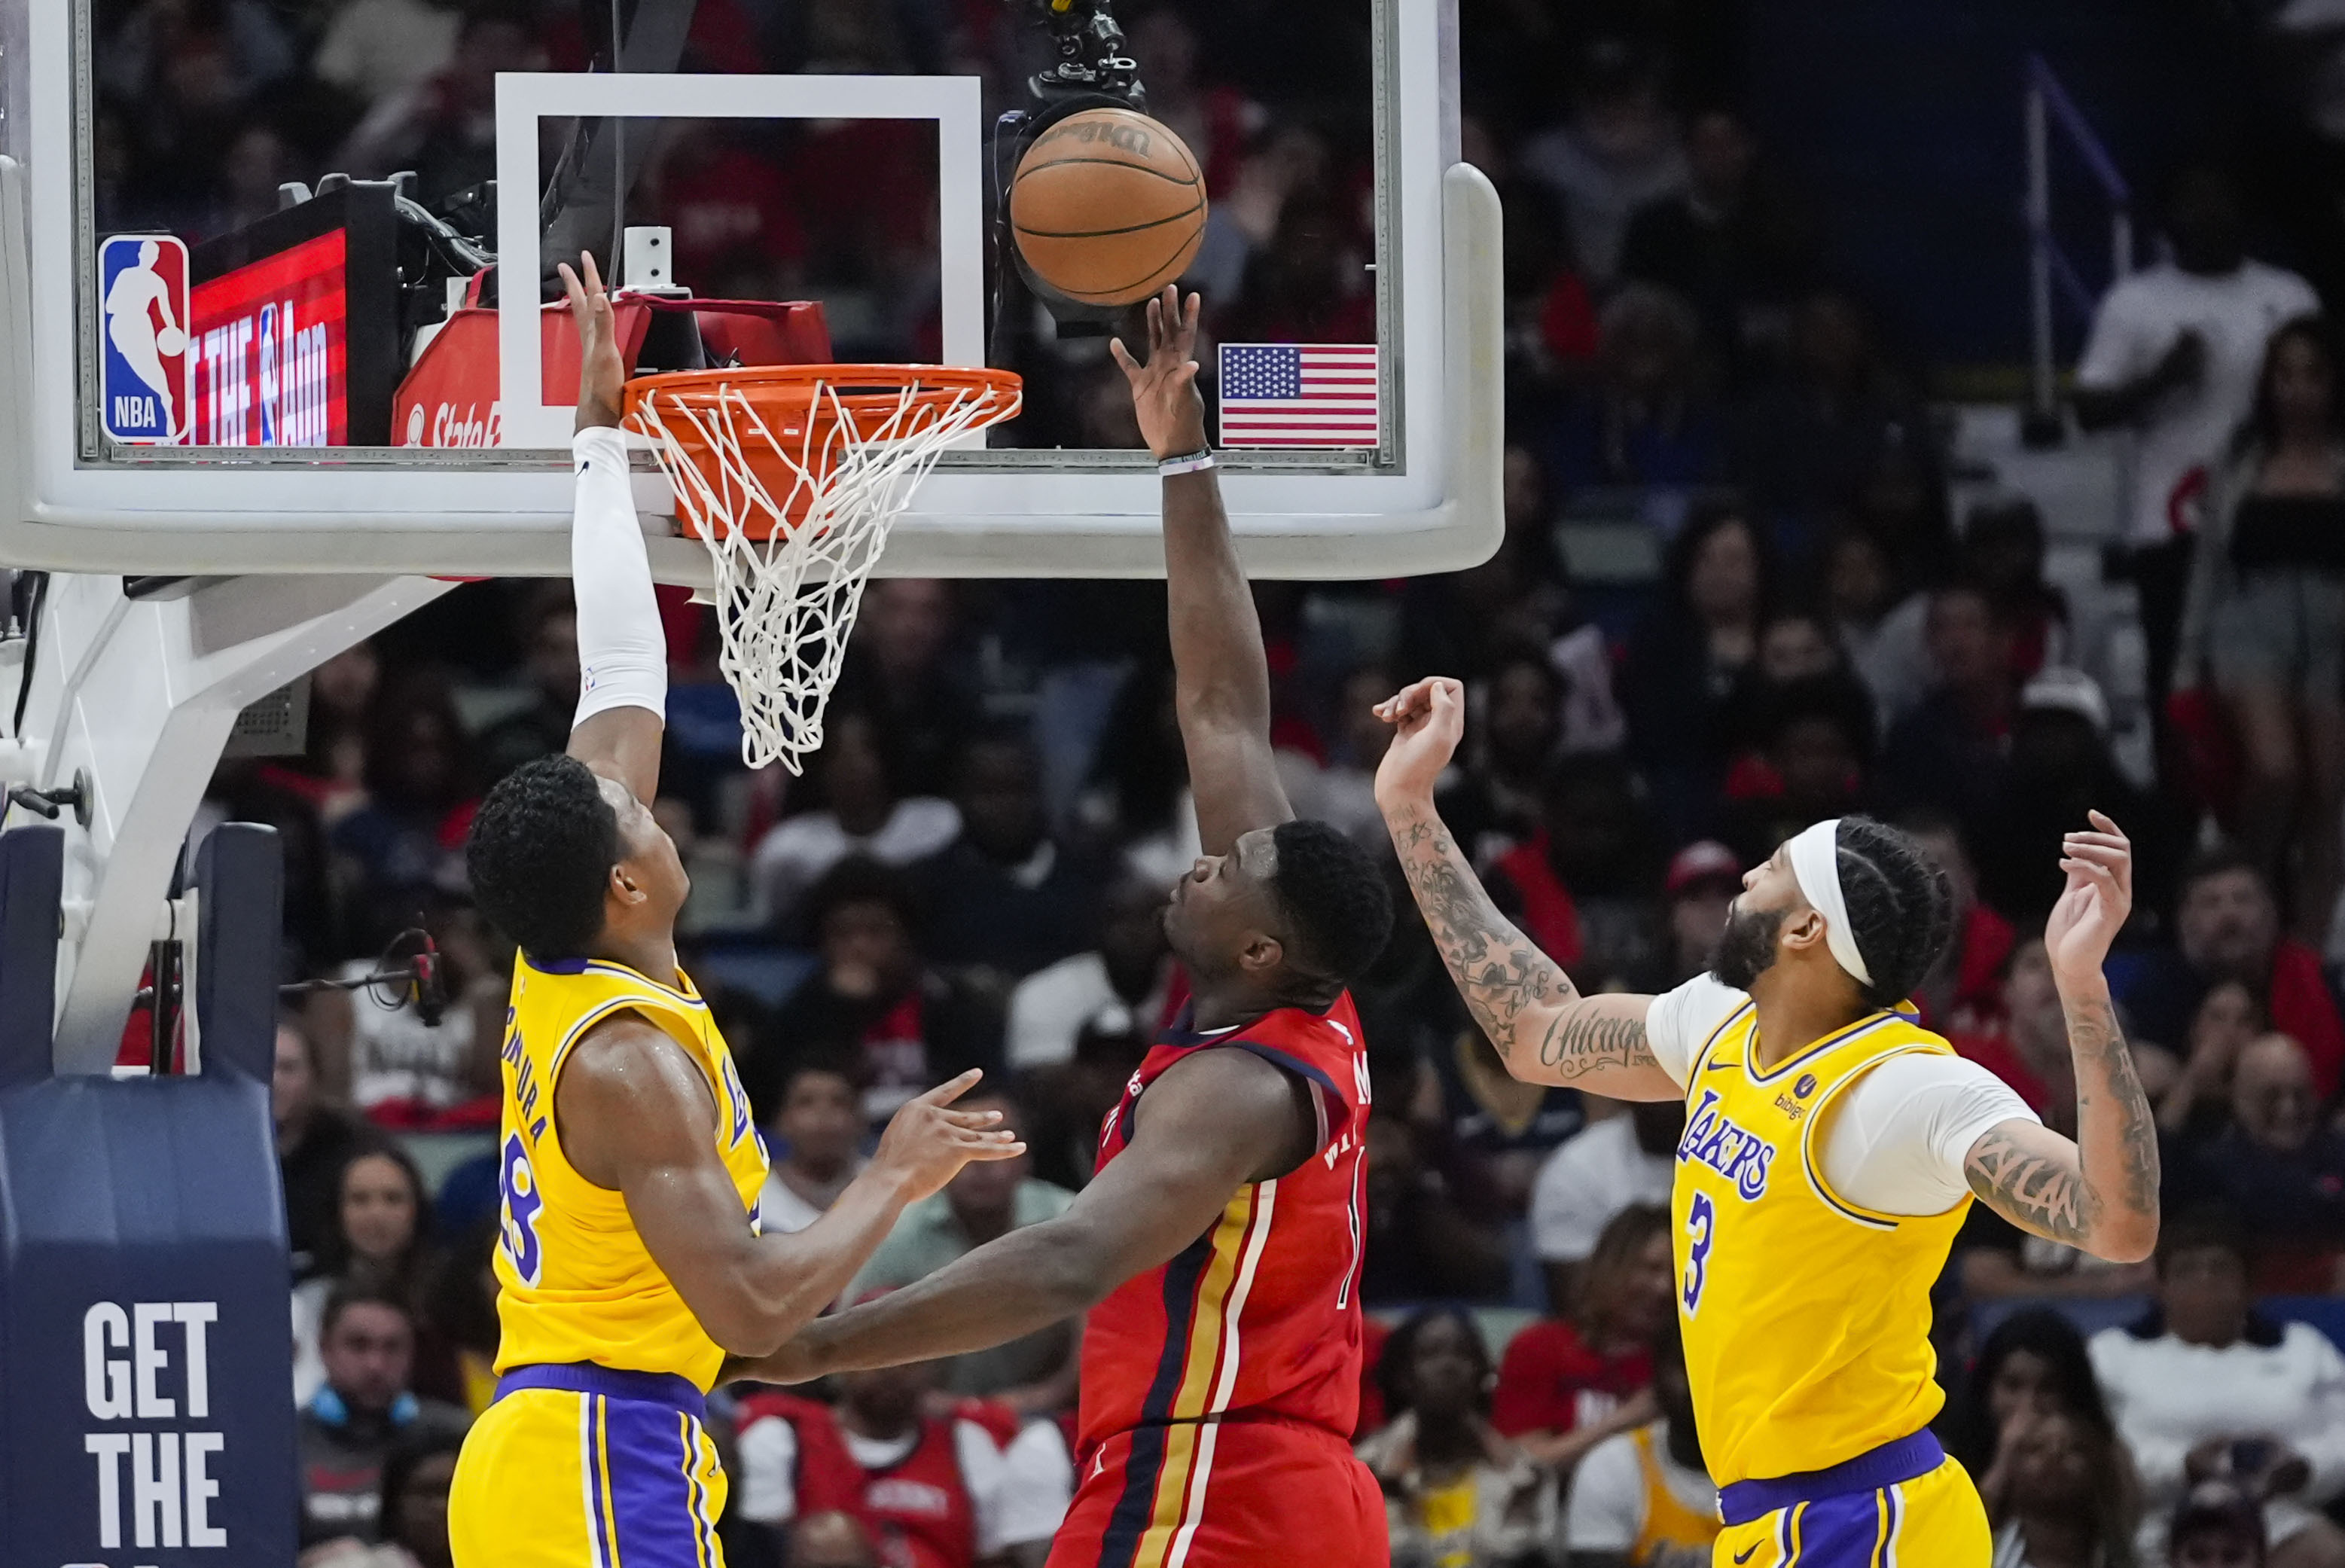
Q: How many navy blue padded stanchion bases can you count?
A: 1